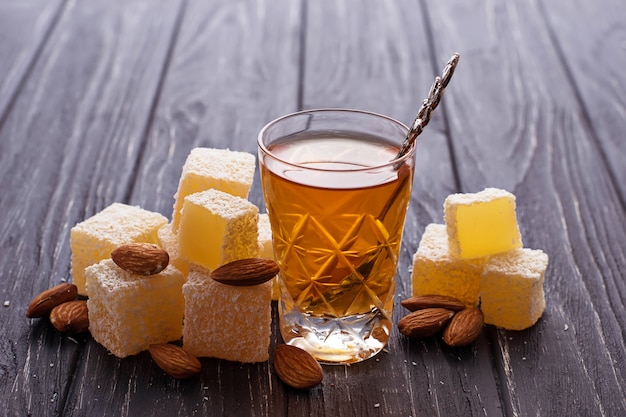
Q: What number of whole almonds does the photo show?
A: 9